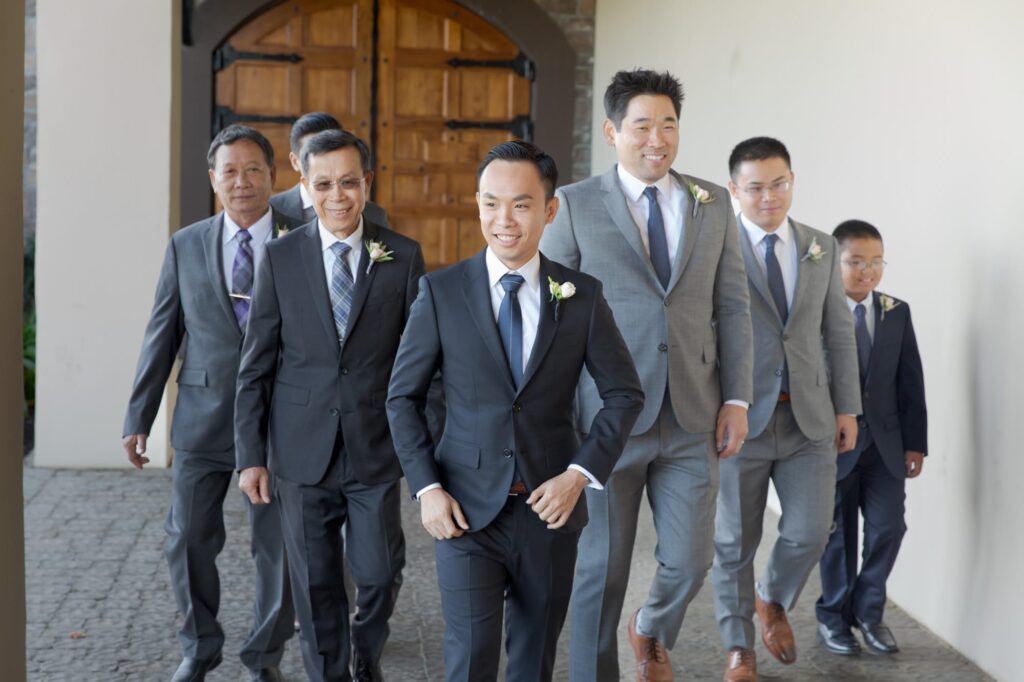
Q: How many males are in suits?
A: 7